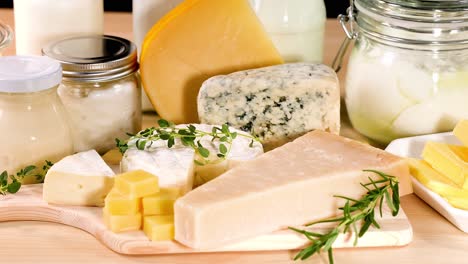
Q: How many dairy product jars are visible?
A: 3